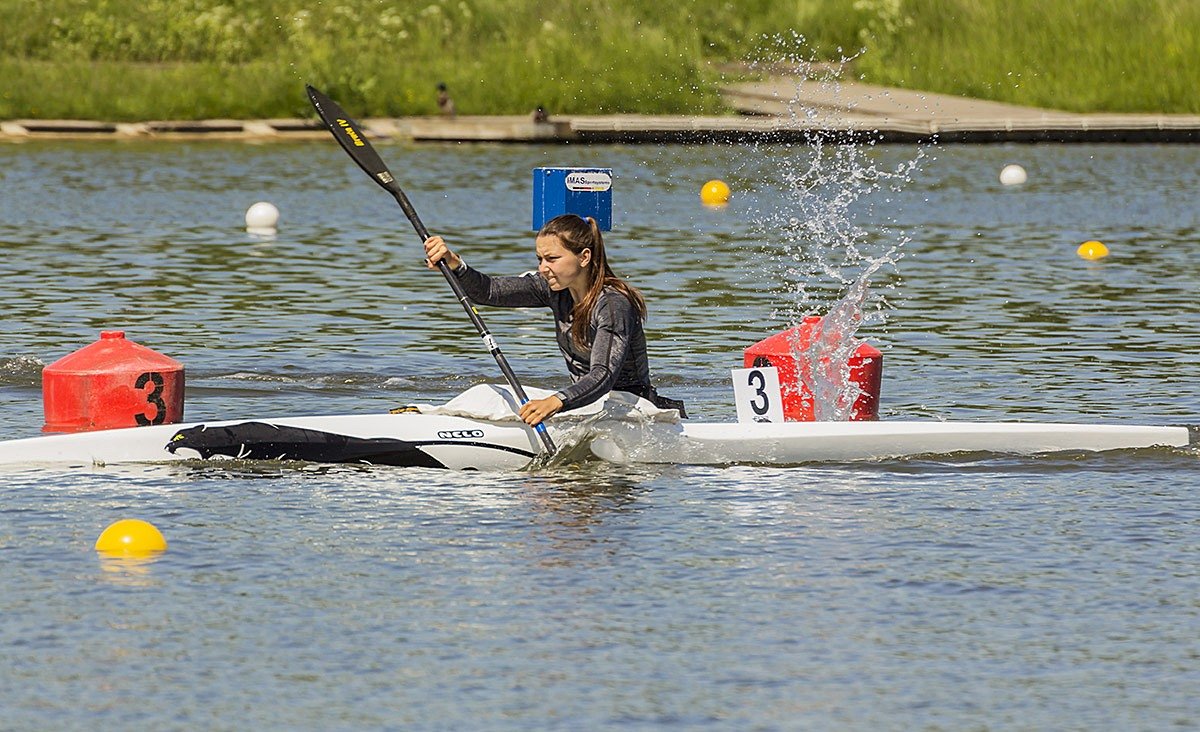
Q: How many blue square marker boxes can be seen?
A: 1